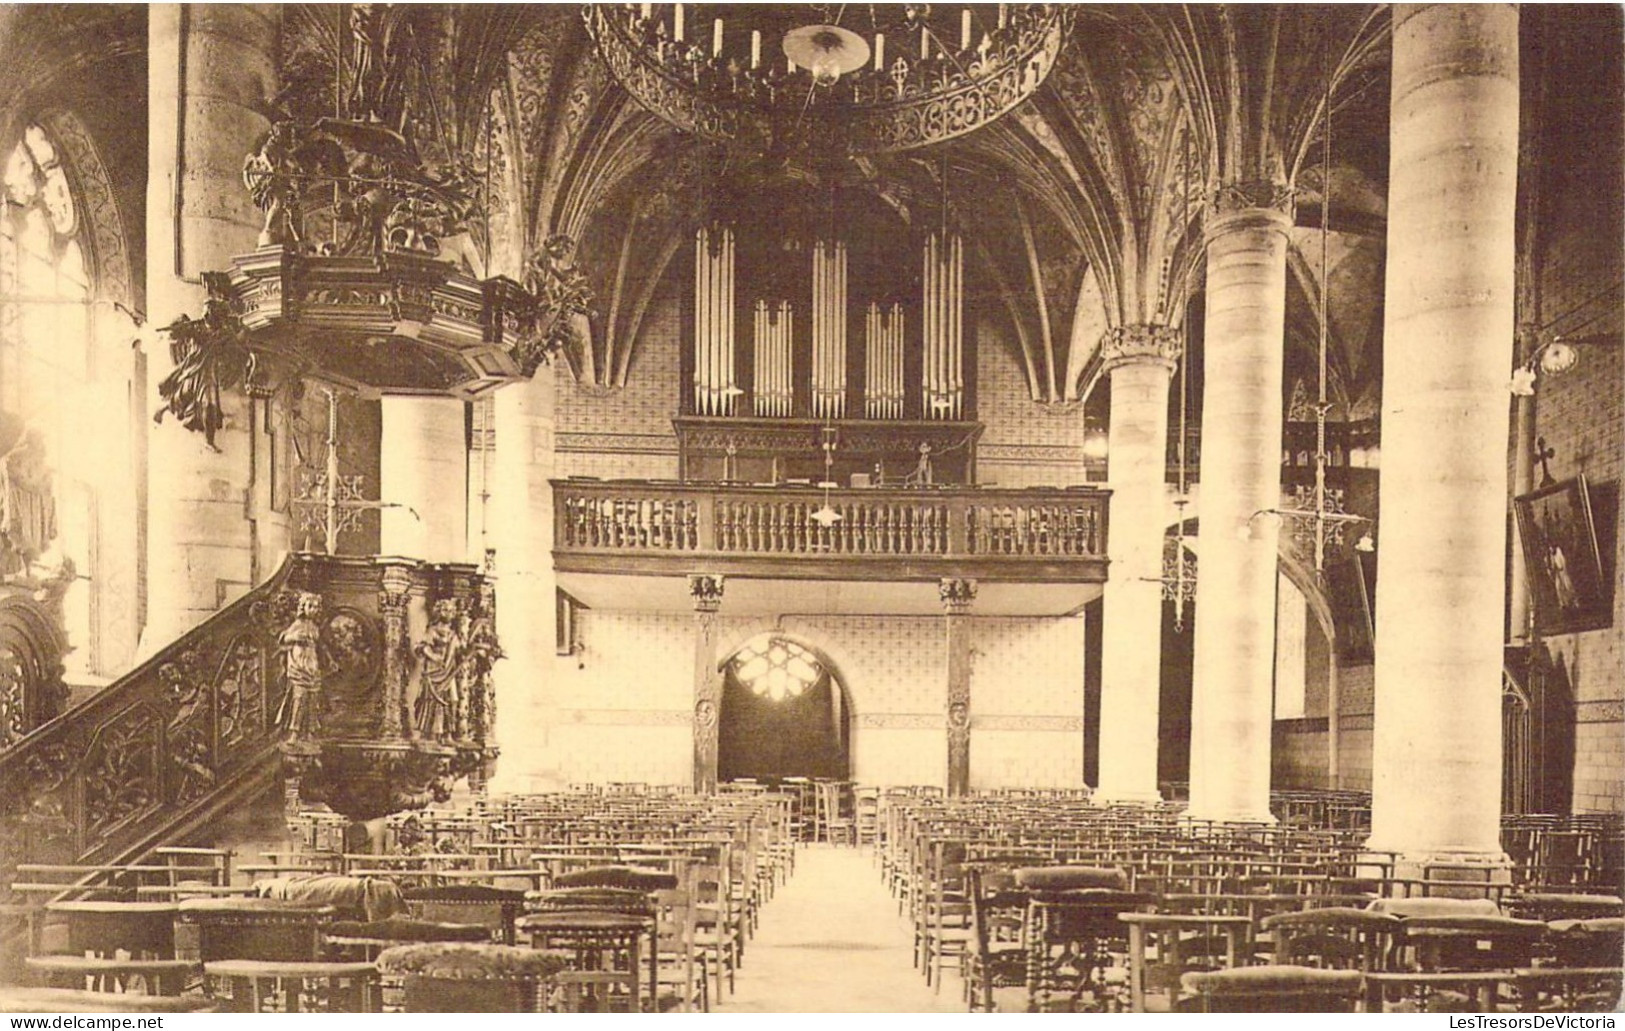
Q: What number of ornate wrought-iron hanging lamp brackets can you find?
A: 3